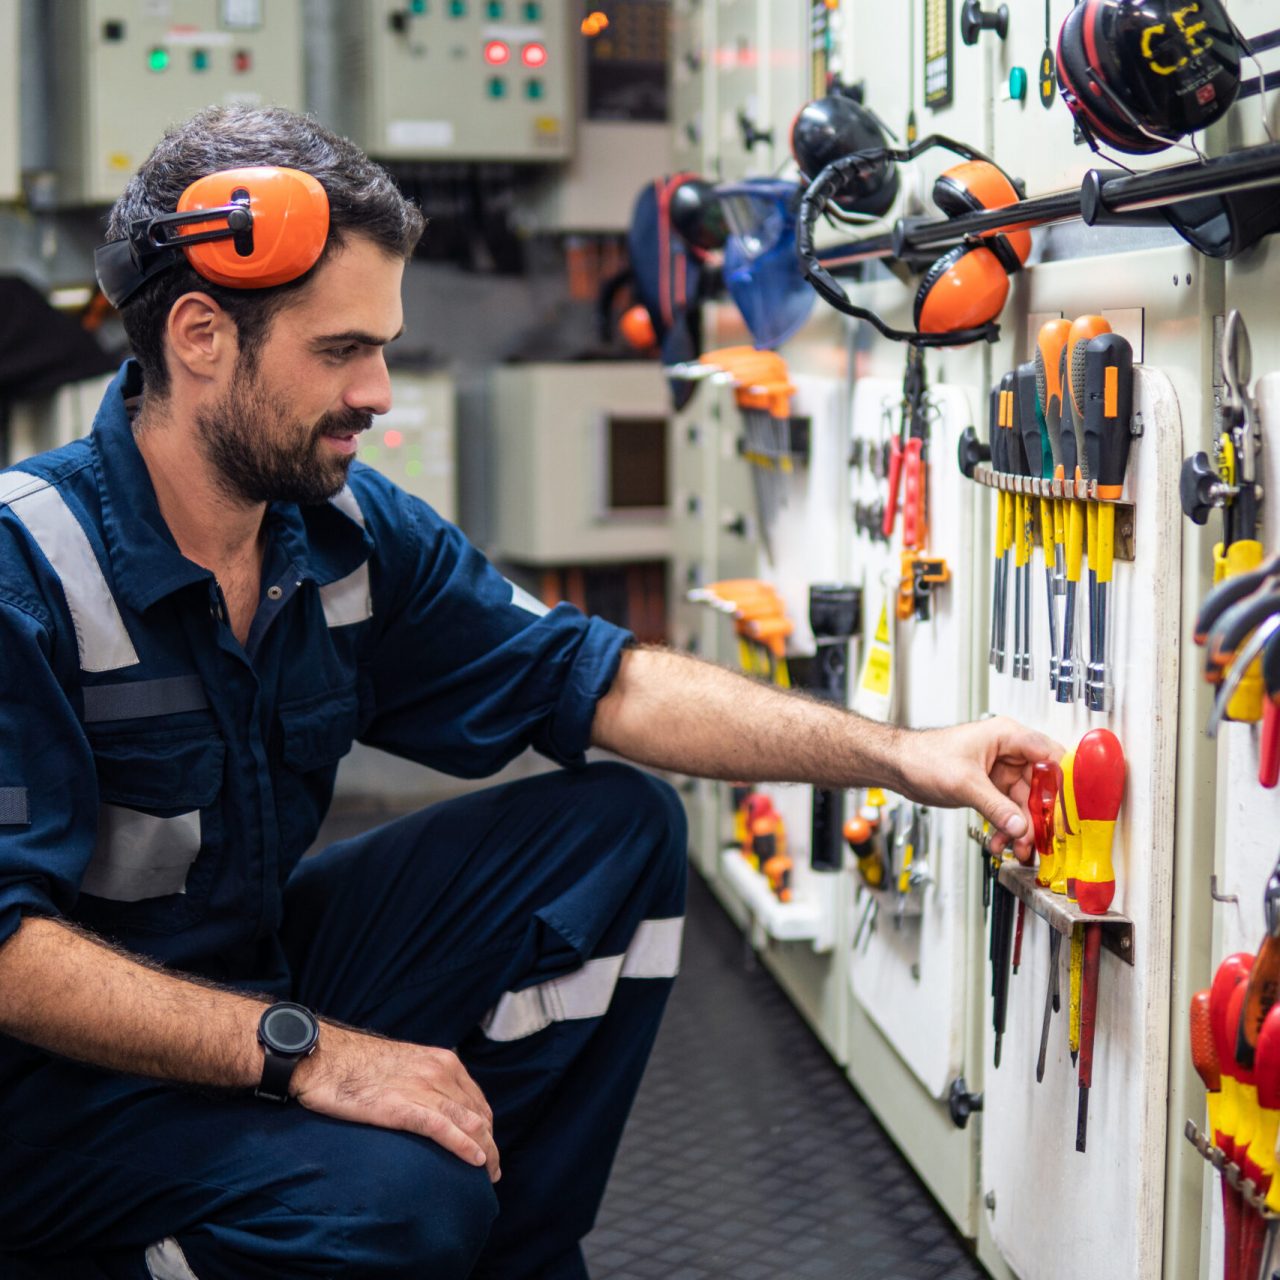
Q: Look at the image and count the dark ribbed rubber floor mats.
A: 1